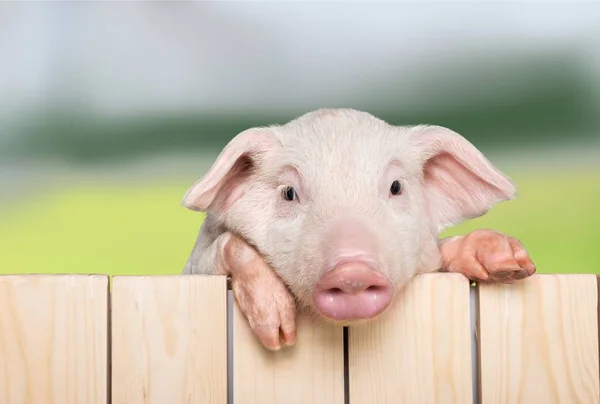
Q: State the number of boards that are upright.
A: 5